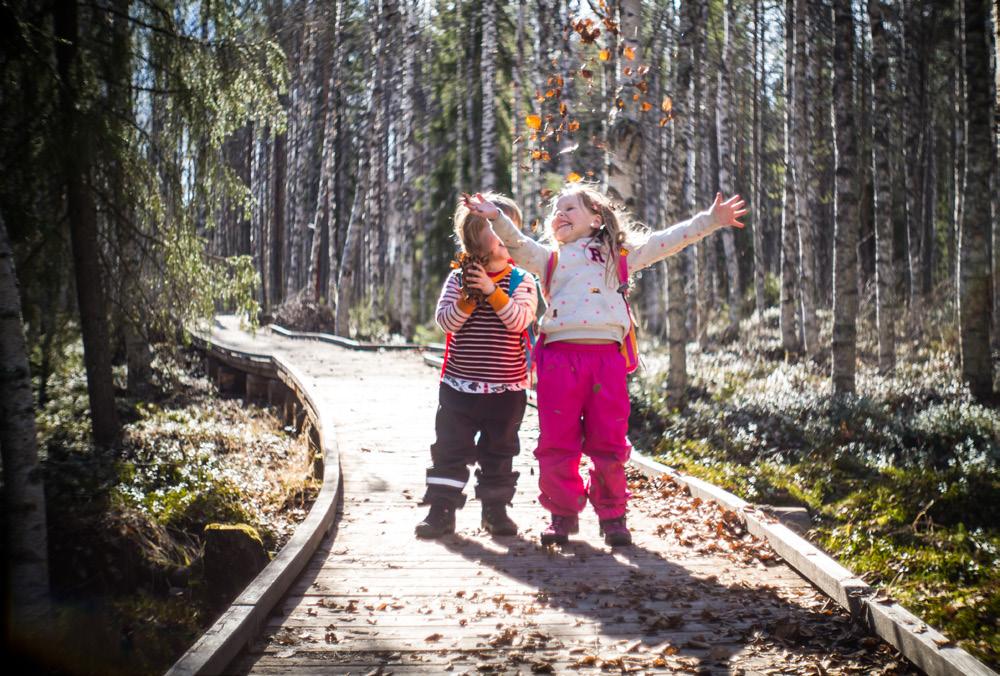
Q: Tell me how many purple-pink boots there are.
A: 2